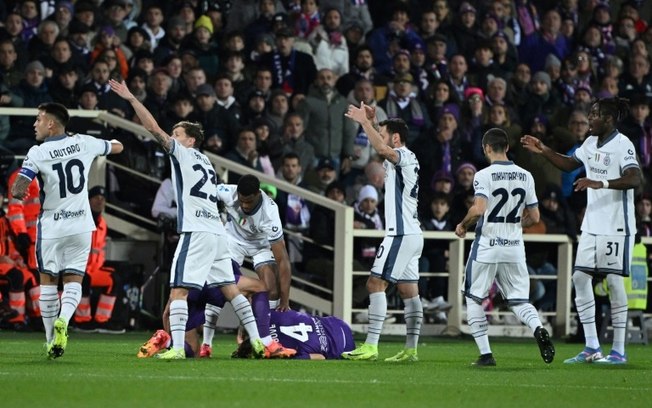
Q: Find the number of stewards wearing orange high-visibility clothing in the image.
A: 3